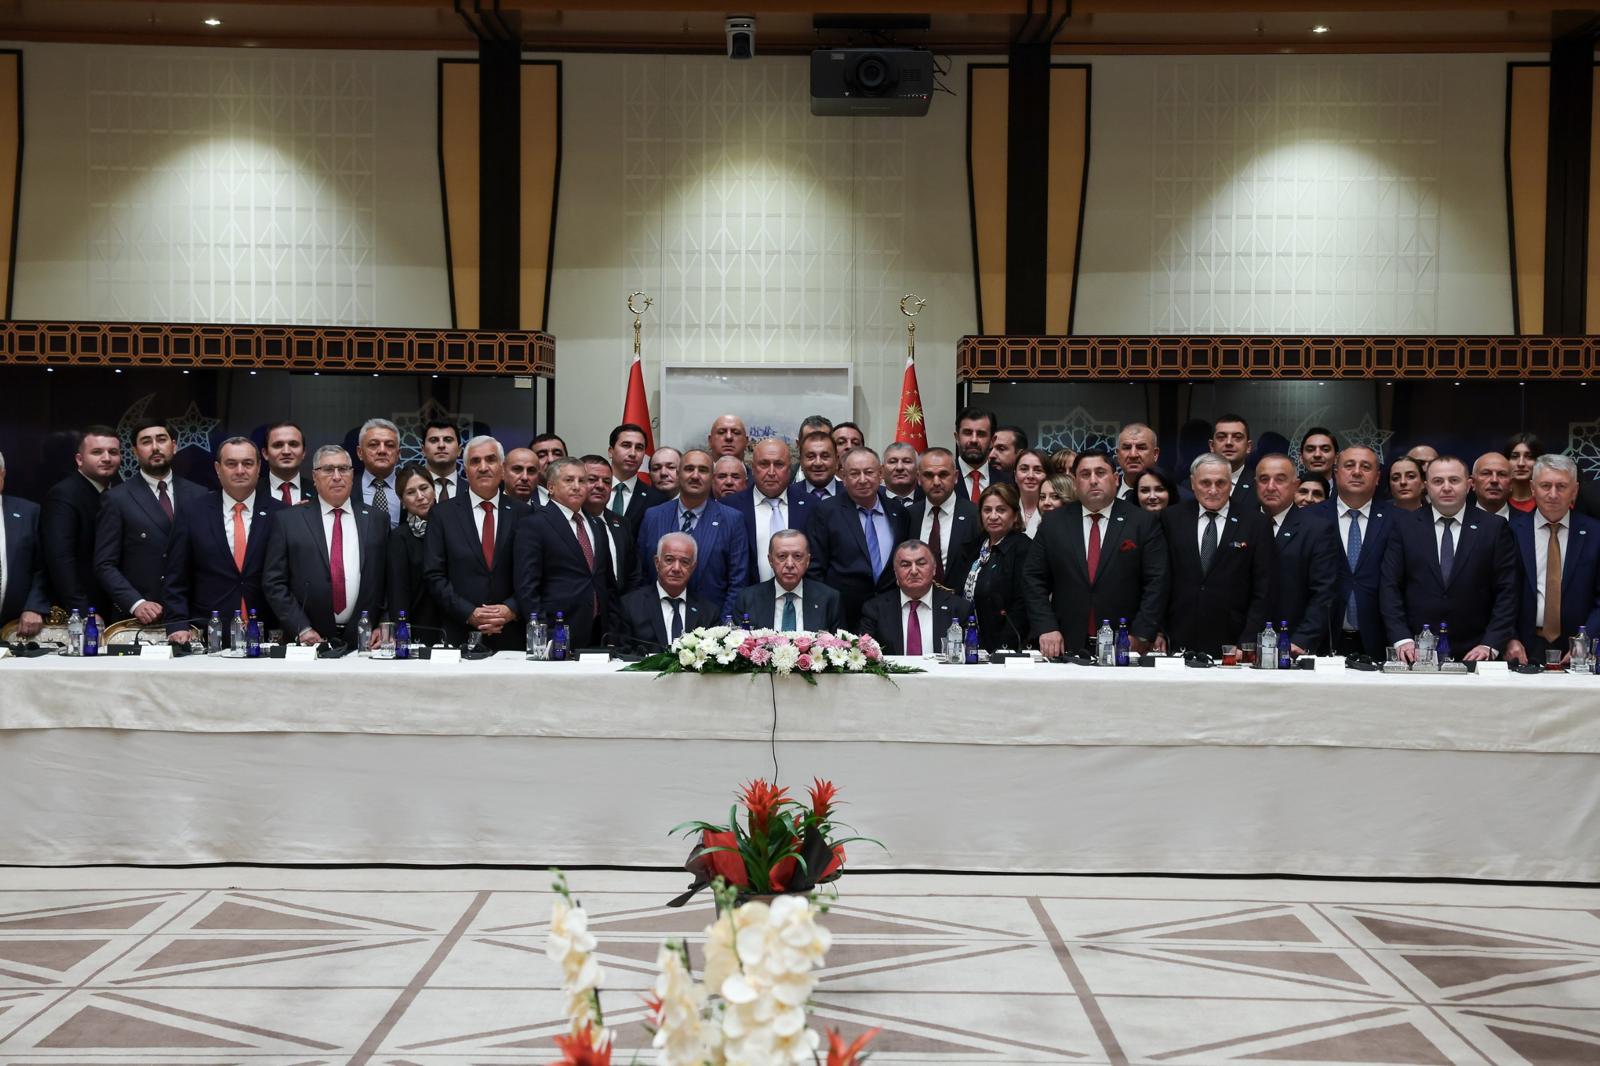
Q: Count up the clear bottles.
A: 11